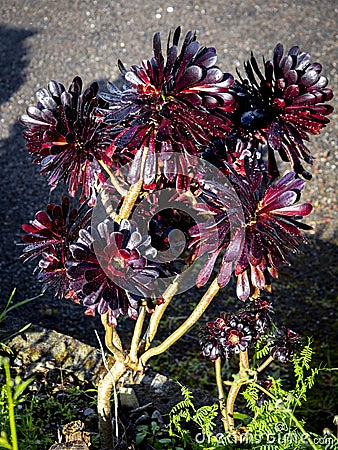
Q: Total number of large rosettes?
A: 6